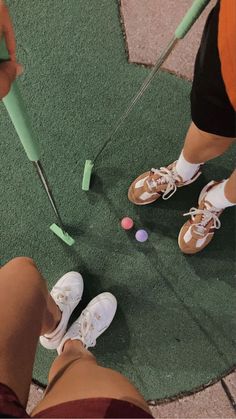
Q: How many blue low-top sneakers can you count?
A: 0